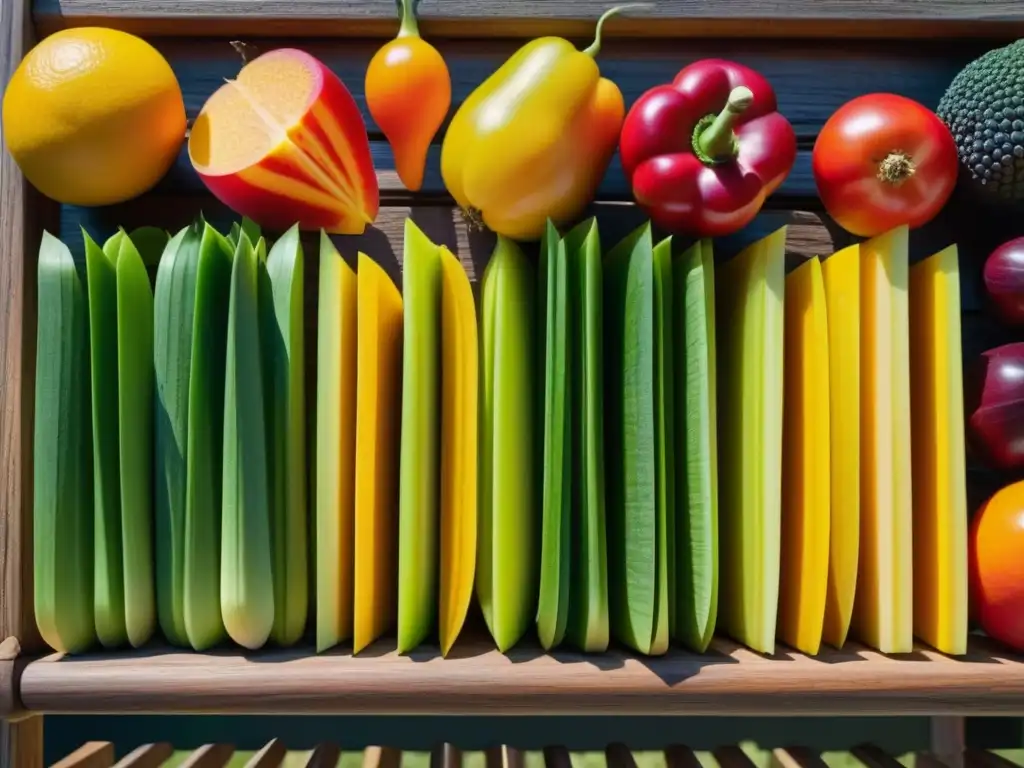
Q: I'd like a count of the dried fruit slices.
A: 0